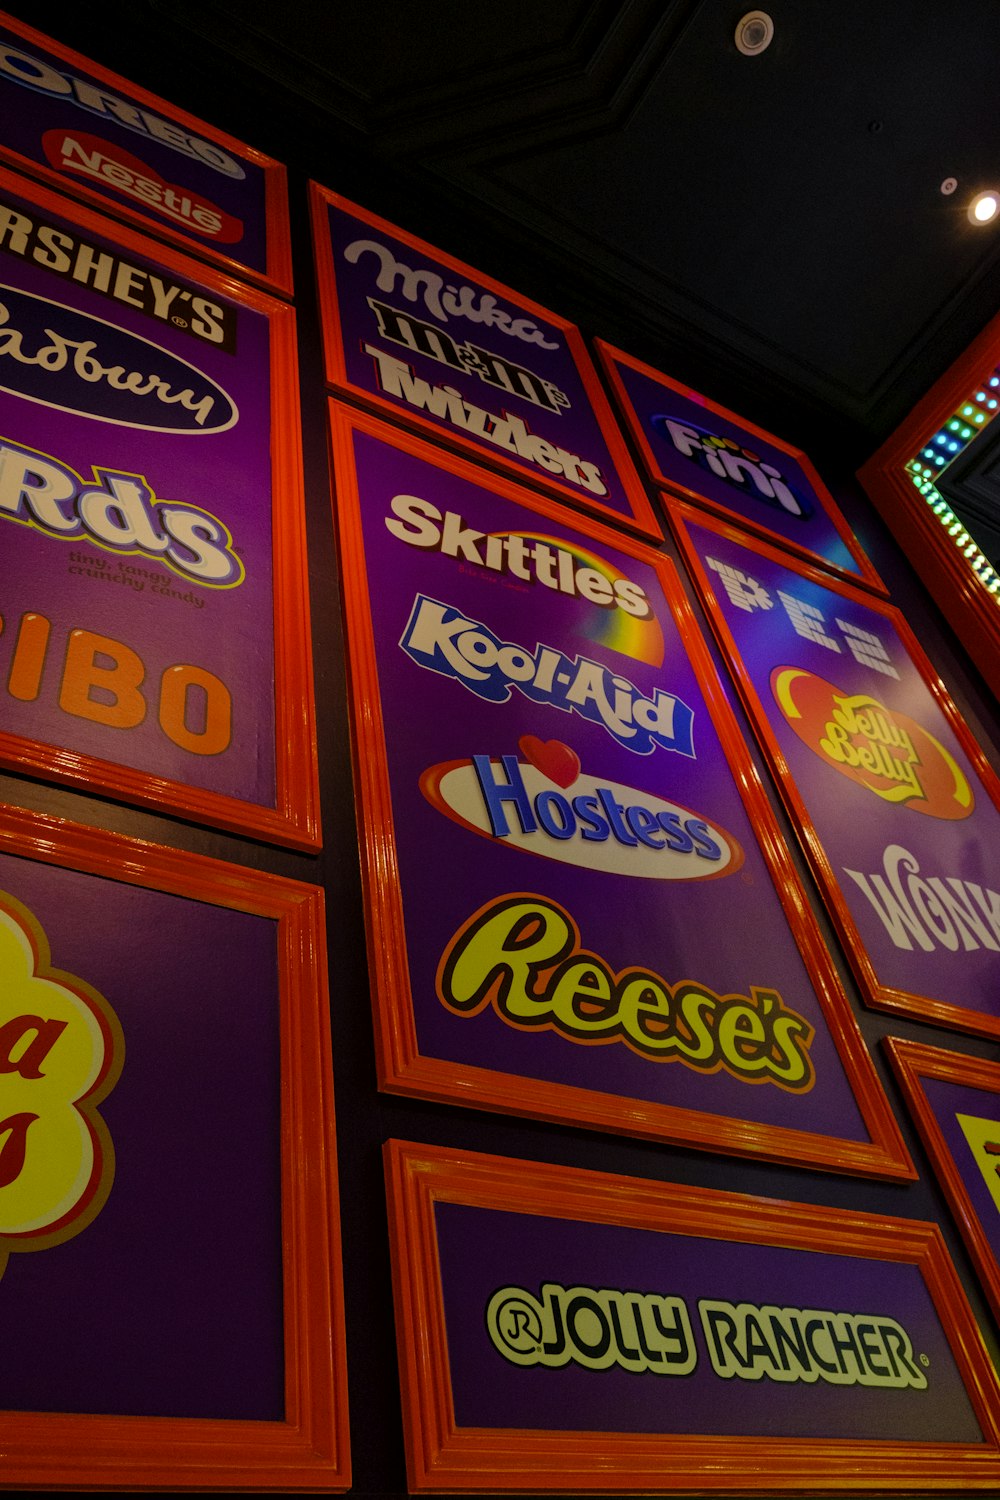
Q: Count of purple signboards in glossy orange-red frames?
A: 9